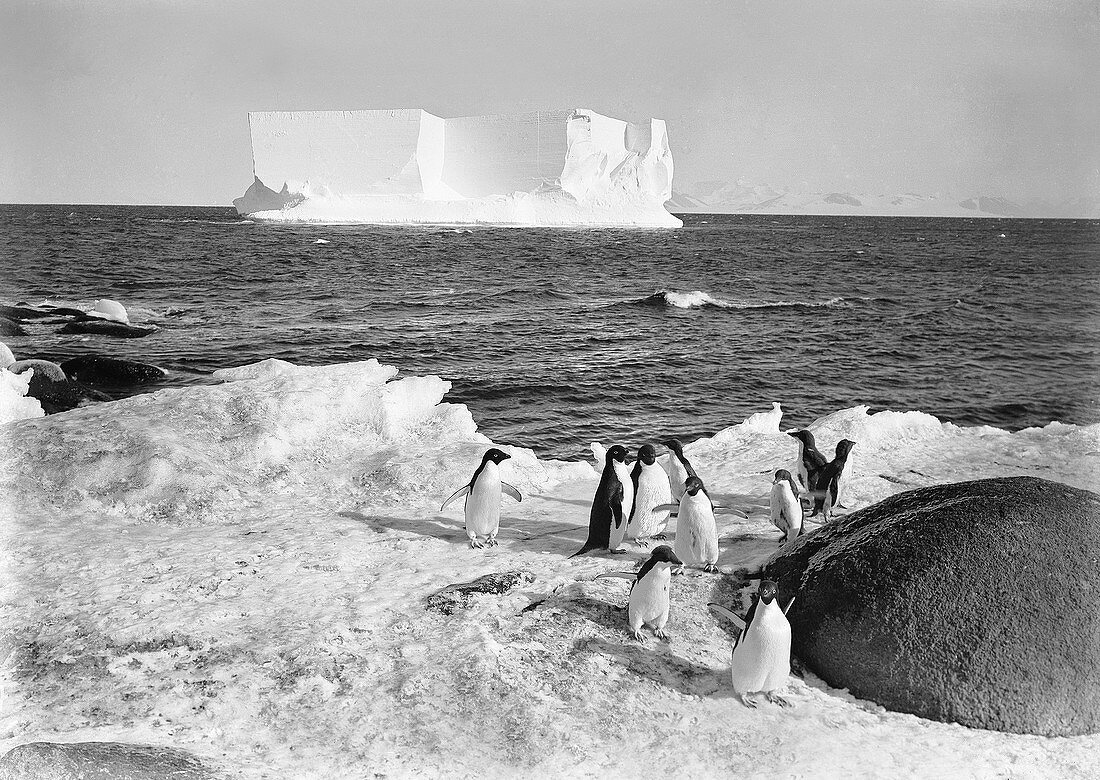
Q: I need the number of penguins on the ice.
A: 10